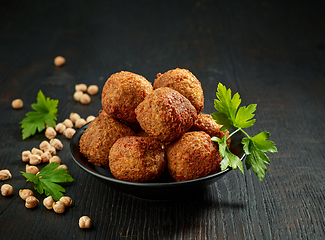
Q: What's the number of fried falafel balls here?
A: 7